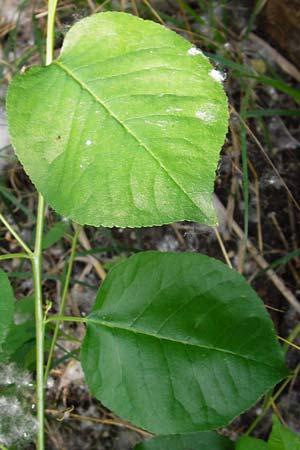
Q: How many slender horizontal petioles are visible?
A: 2